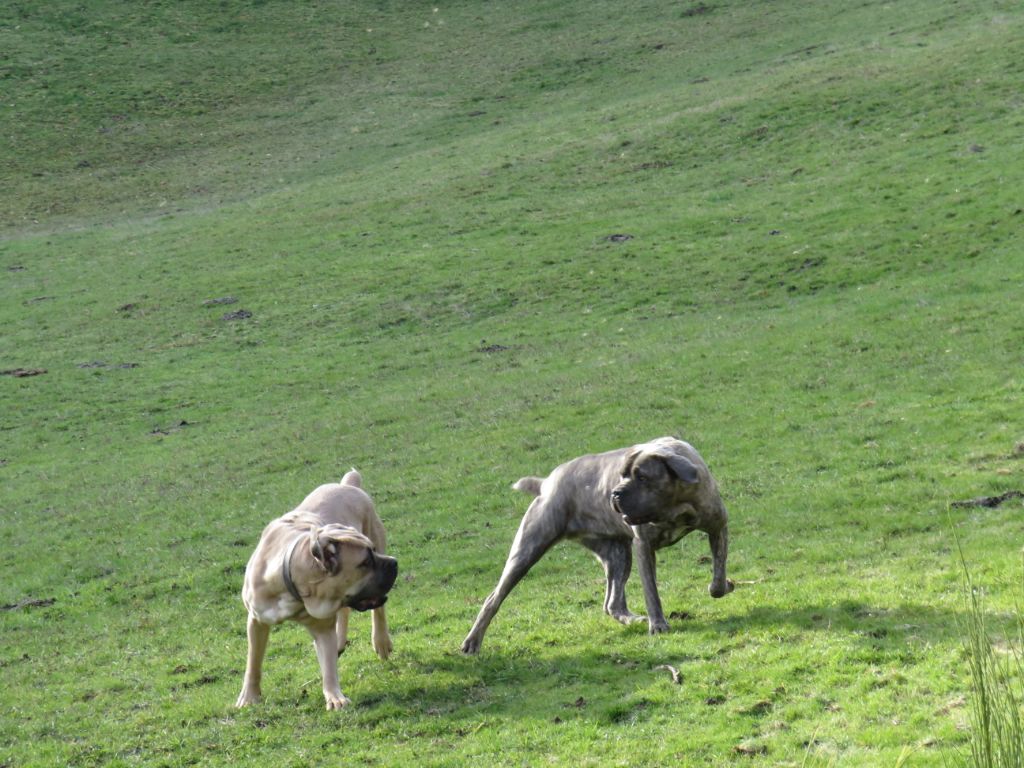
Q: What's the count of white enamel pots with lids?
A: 0